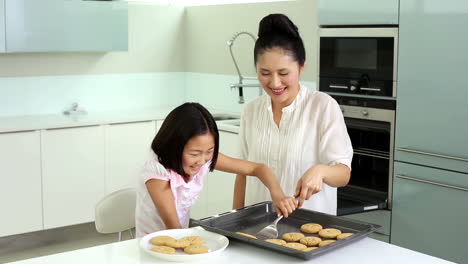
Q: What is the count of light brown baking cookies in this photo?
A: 15